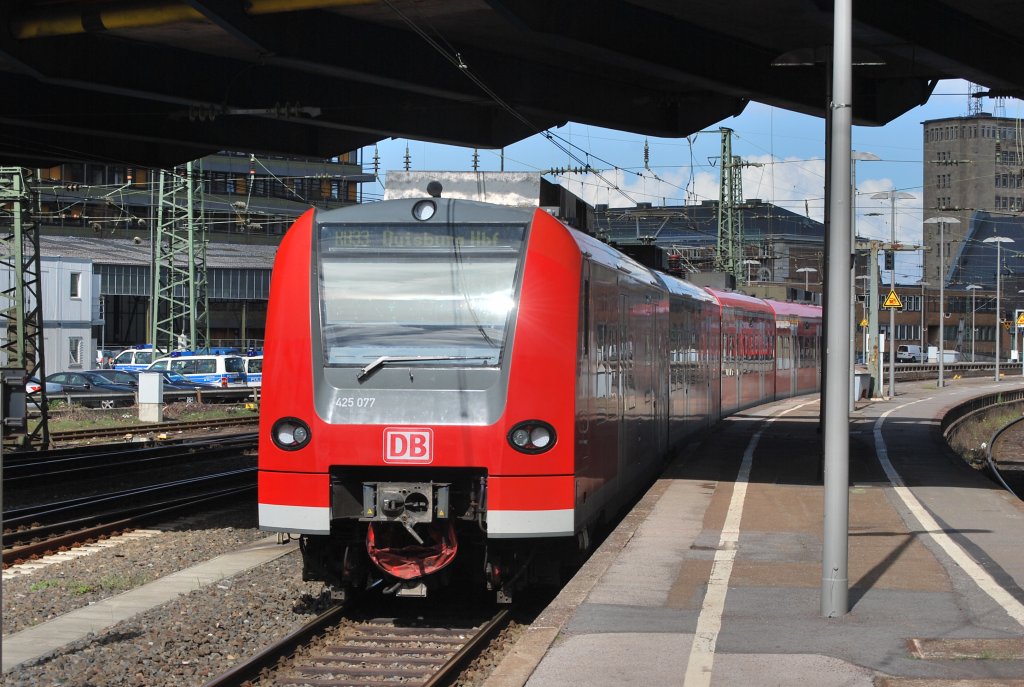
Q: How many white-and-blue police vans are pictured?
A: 3